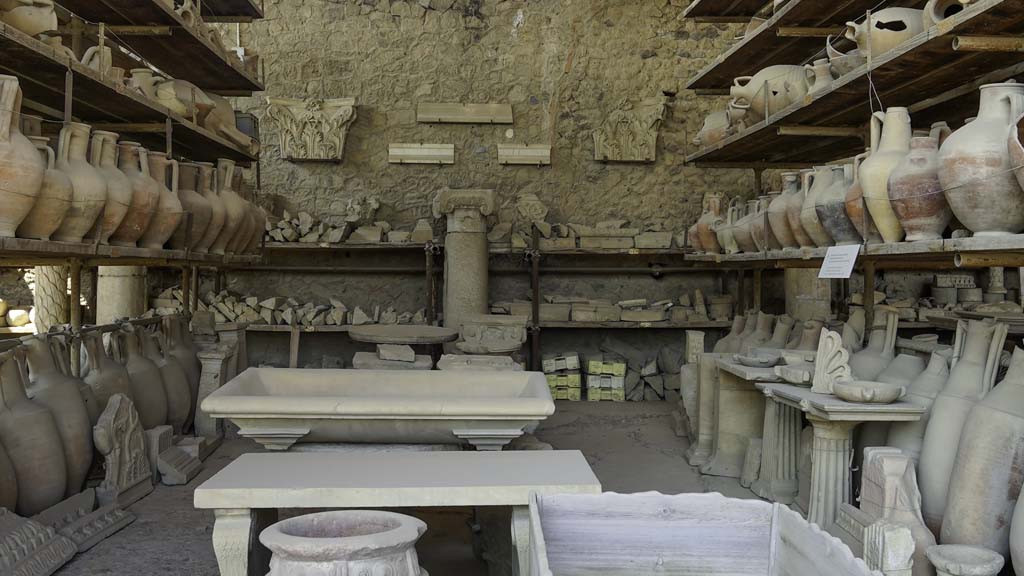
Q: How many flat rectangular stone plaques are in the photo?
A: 3